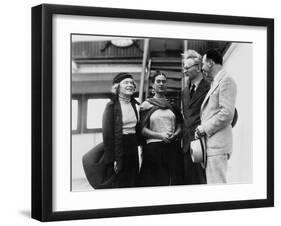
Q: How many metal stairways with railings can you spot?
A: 1